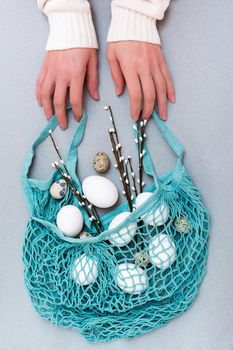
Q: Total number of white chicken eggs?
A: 7